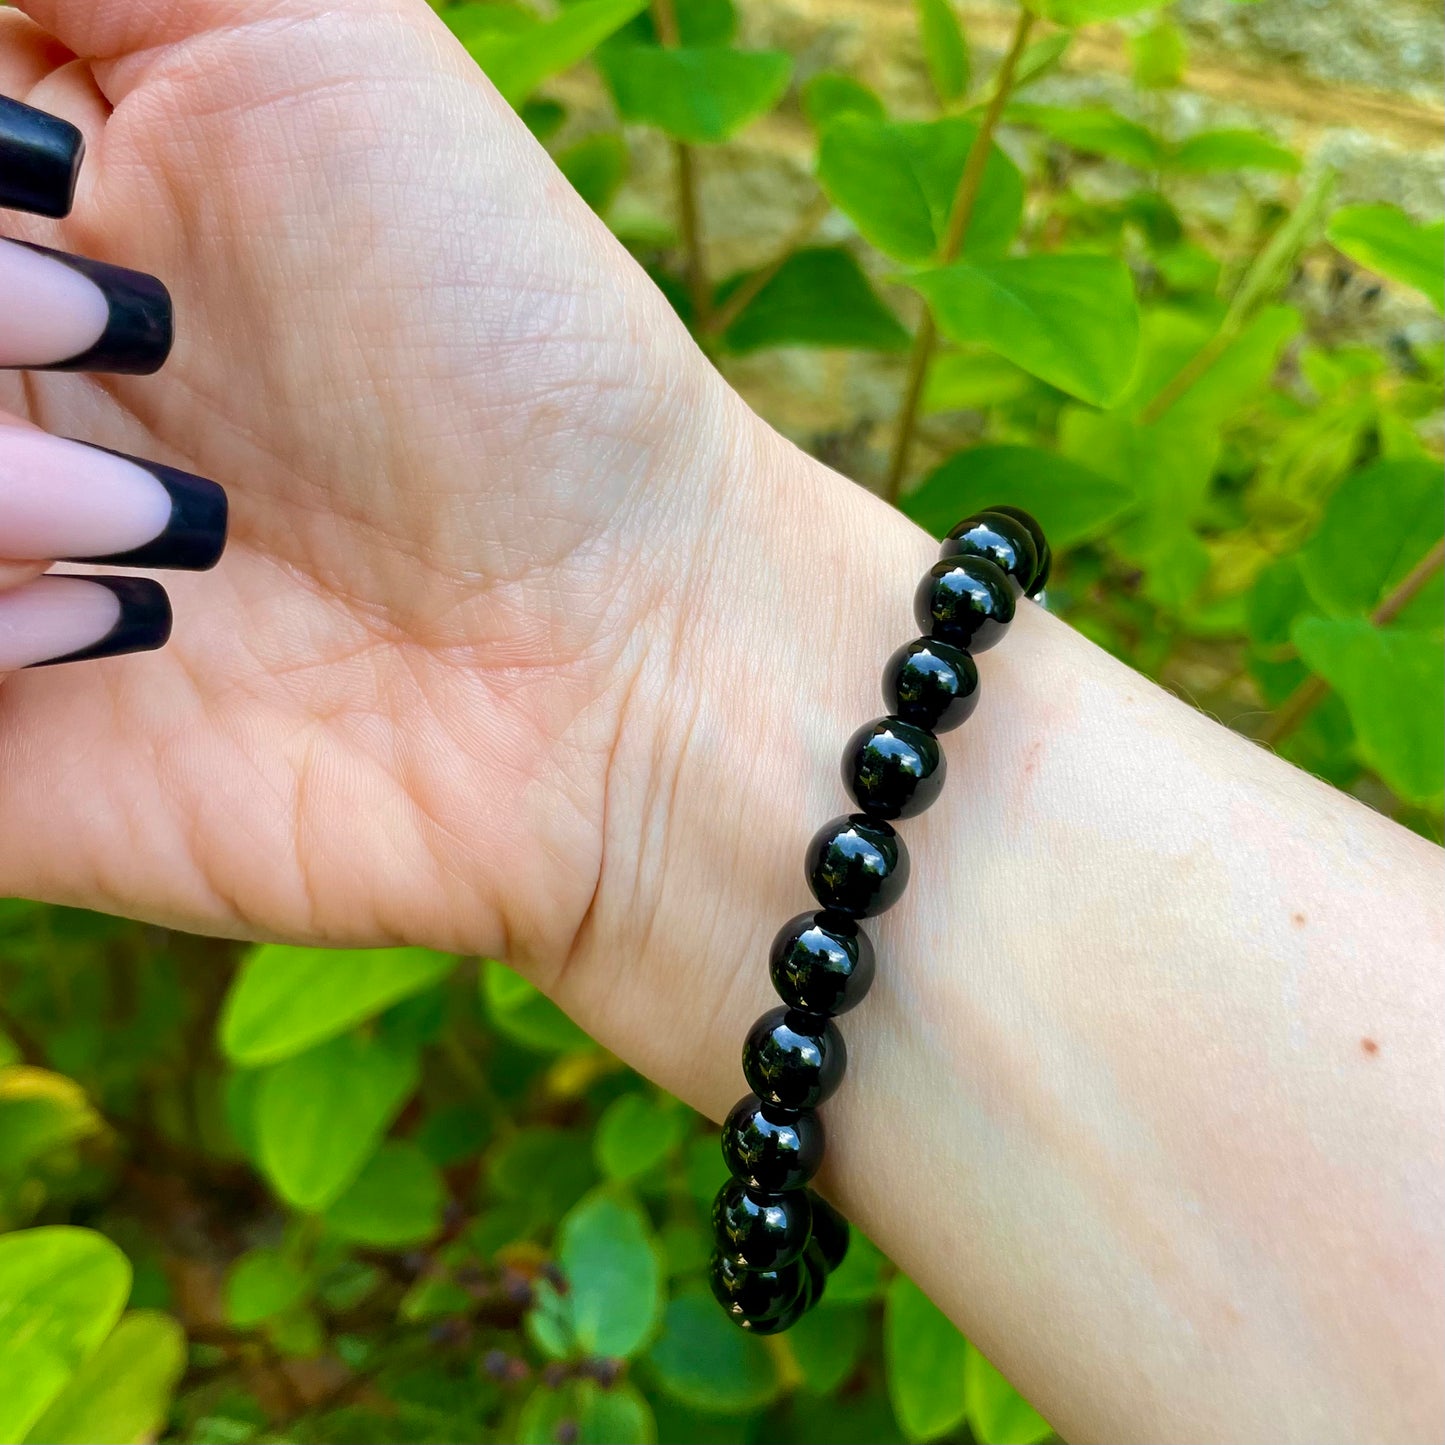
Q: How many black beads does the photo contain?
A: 15